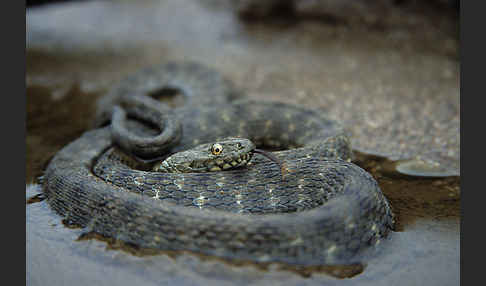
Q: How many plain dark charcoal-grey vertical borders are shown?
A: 2